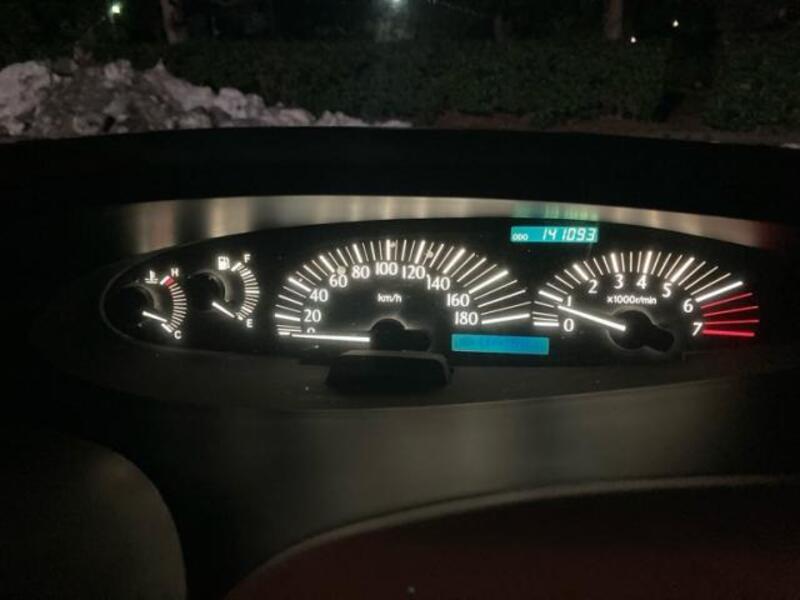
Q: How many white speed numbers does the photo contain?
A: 10